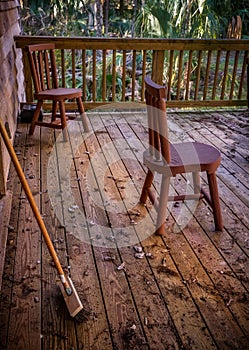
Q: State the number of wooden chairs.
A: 2